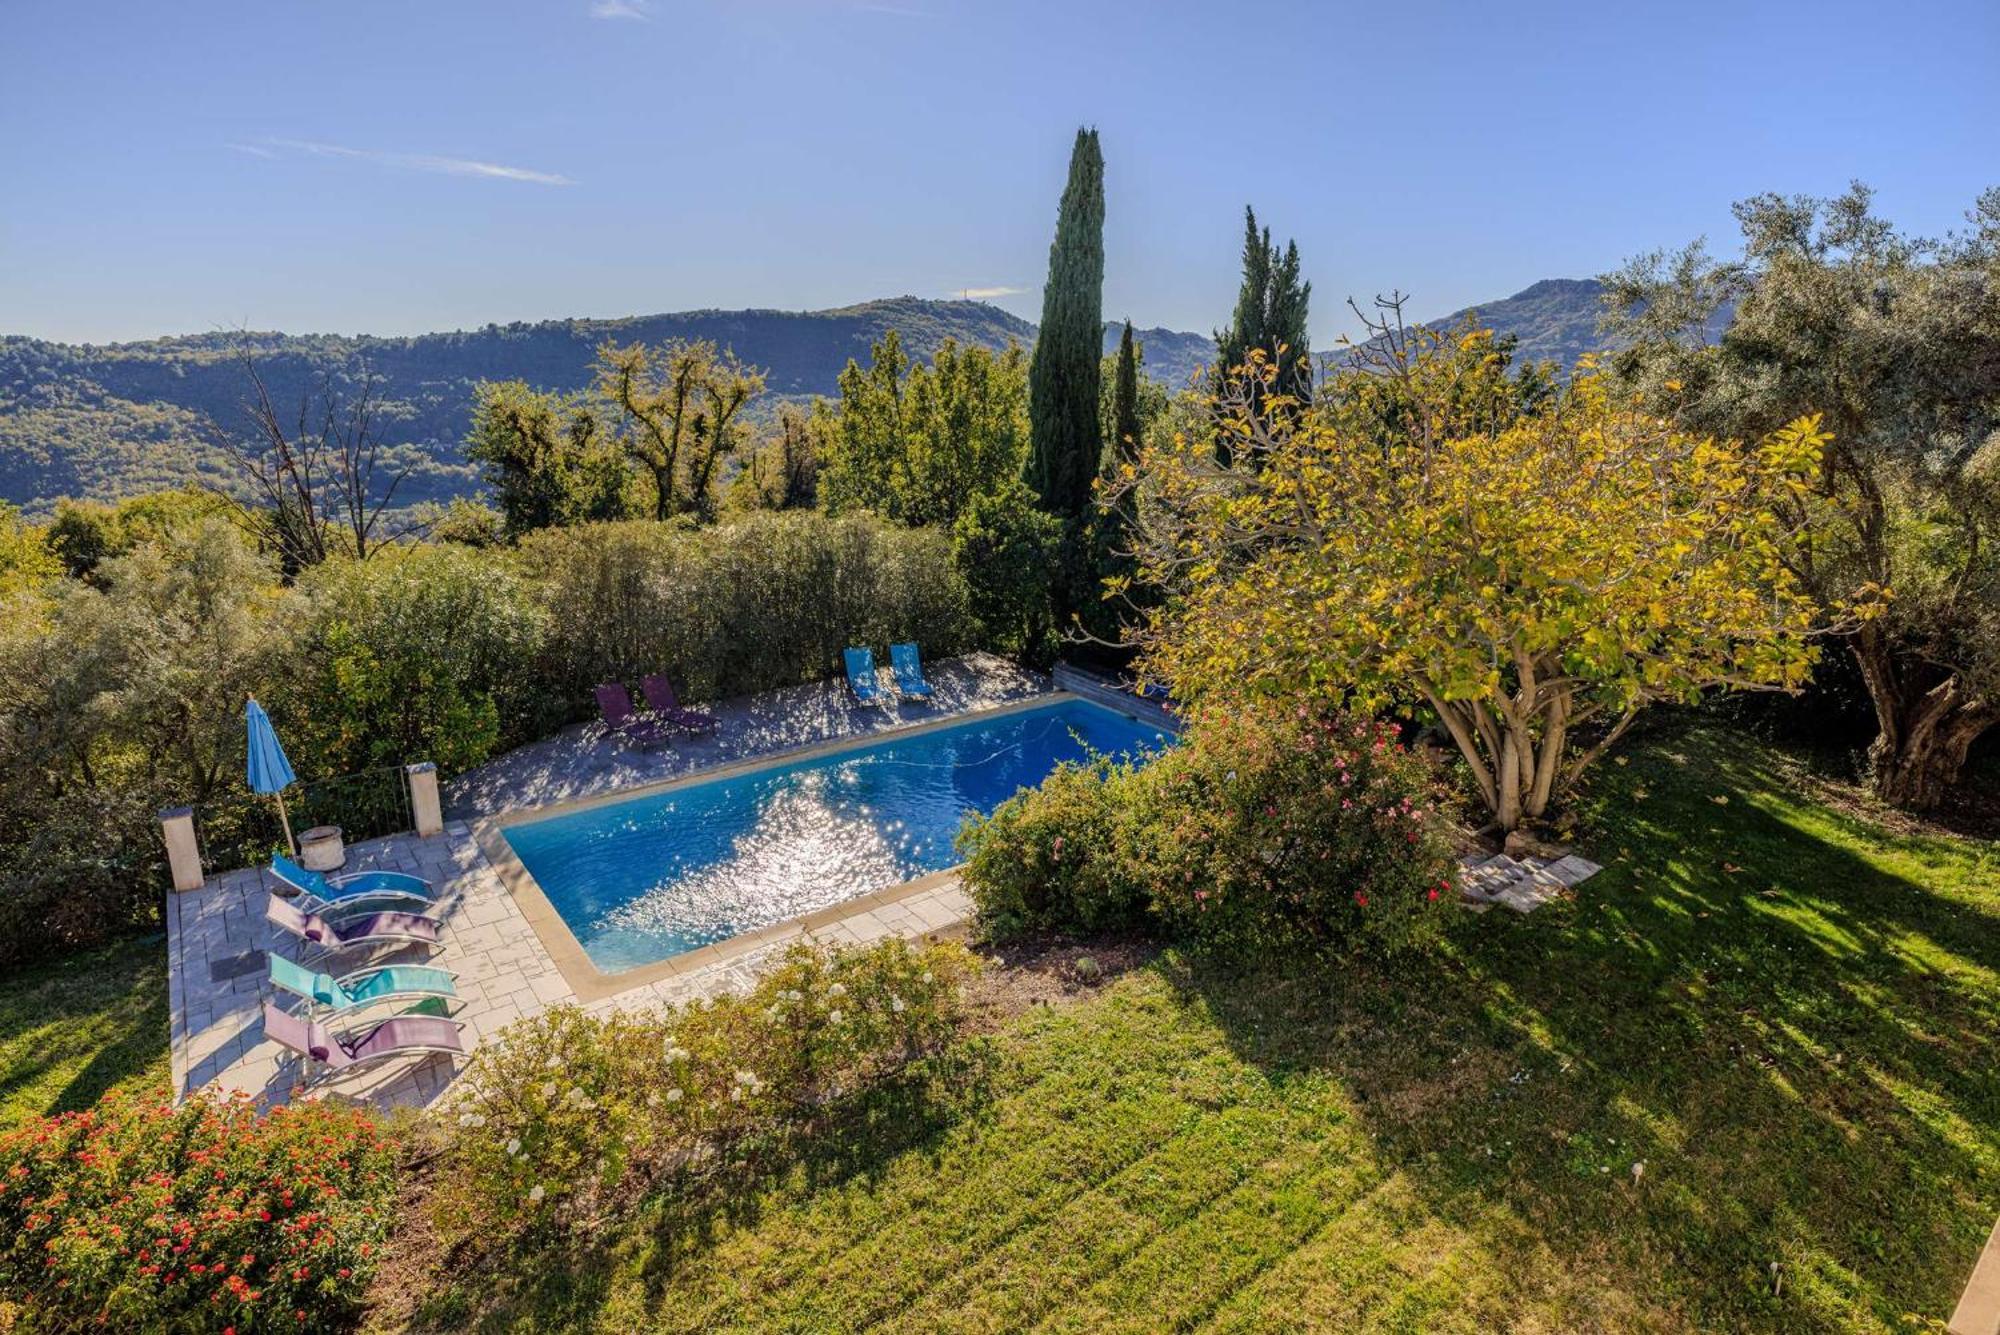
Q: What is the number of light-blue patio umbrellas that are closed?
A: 1